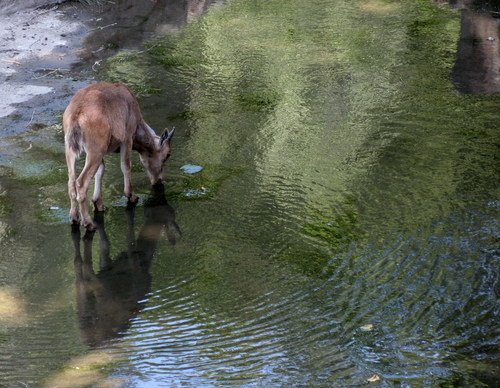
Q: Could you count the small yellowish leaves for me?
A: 2